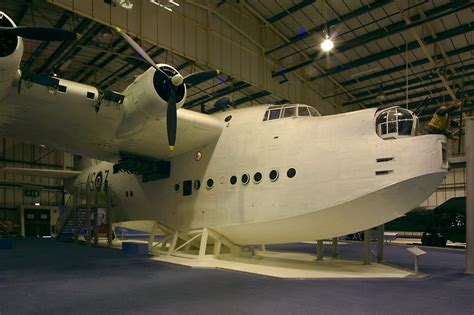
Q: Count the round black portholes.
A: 8